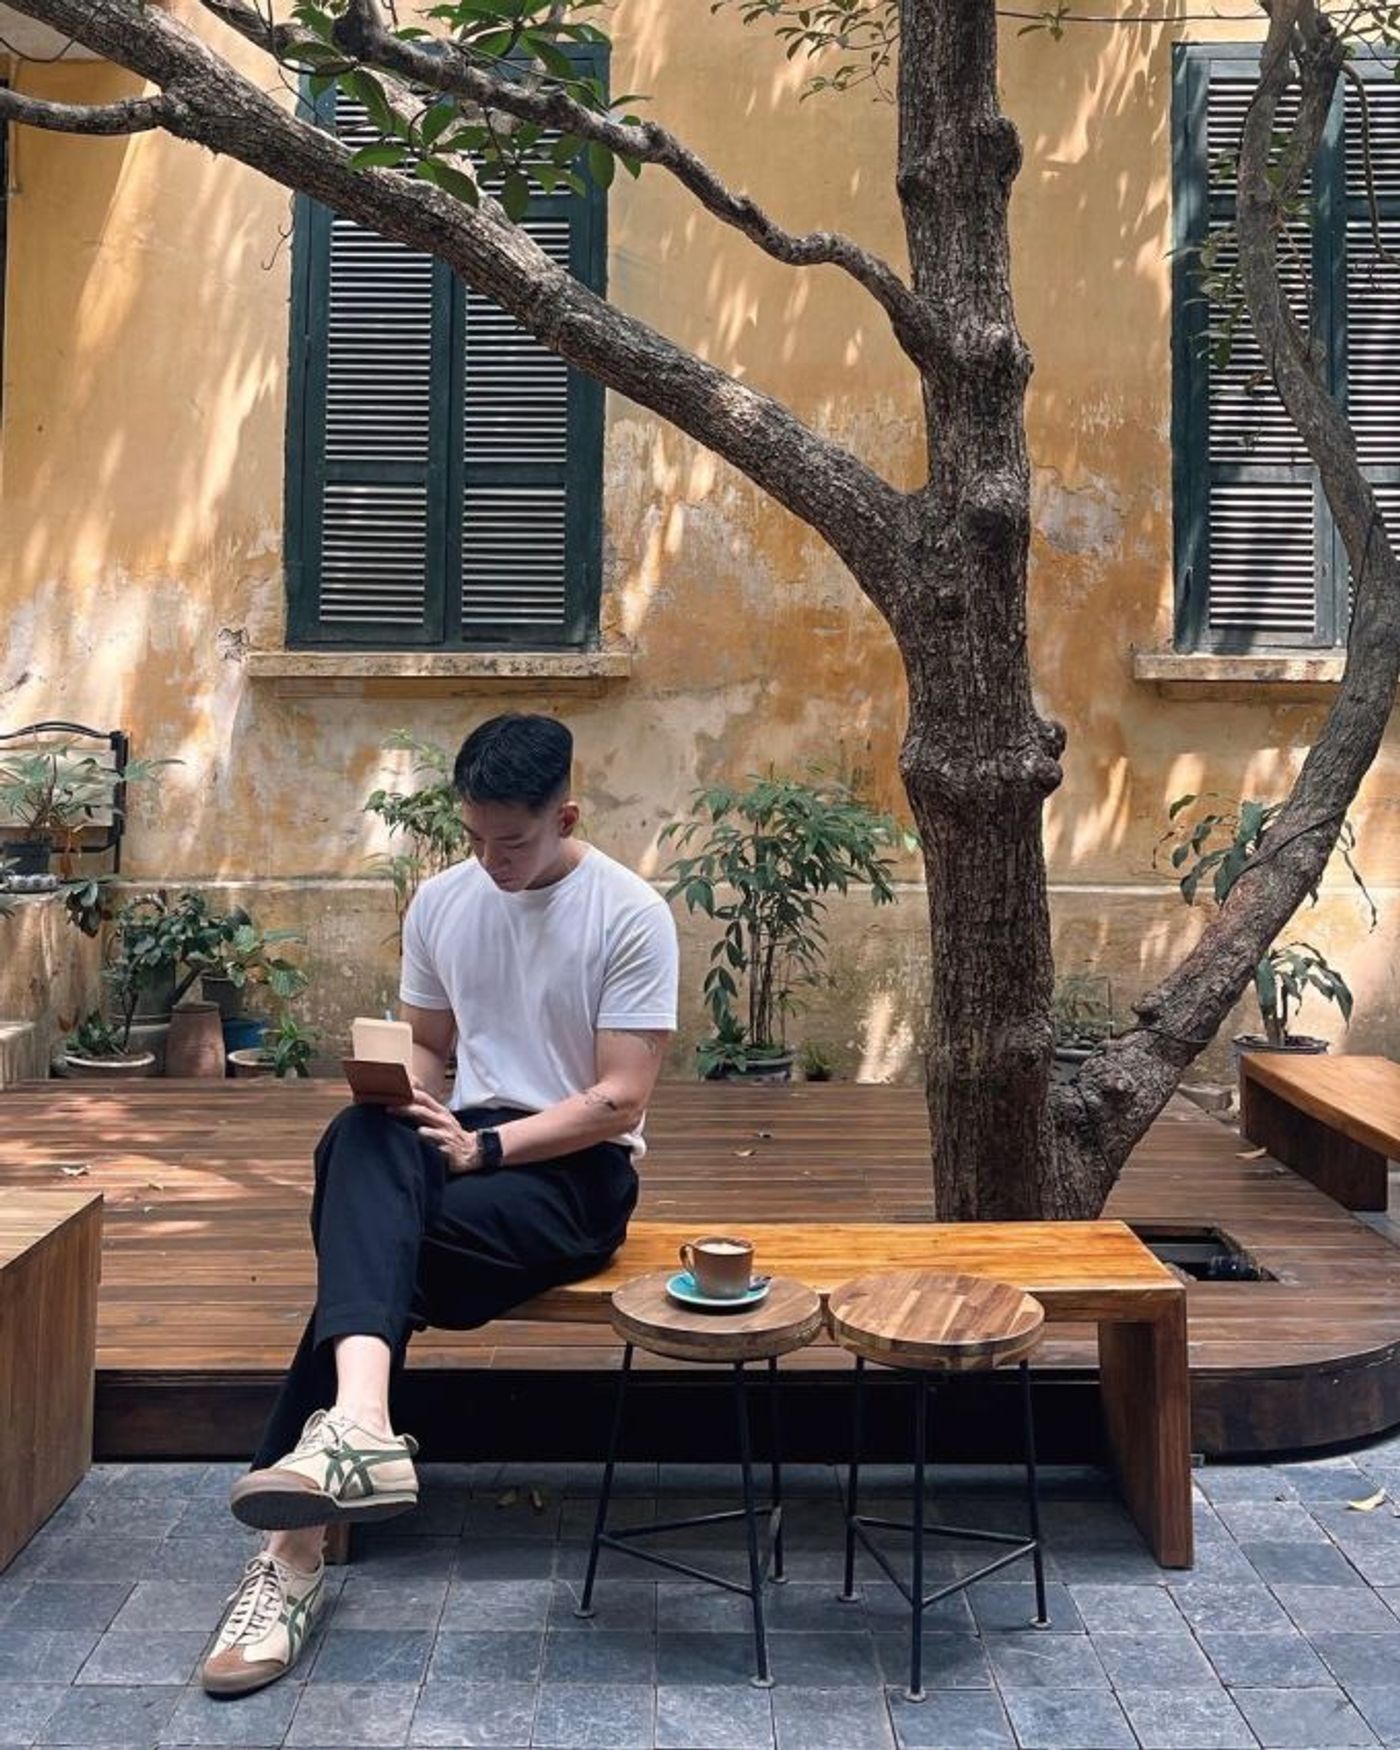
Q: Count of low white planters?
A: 2